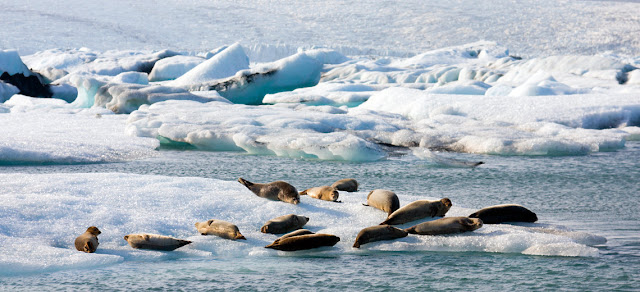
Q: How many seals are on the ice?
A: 14